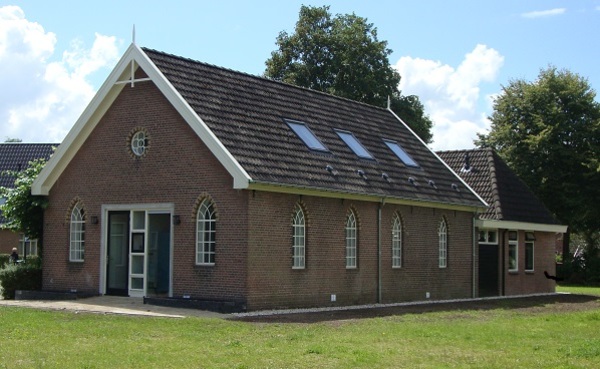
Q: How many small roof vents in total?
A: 6